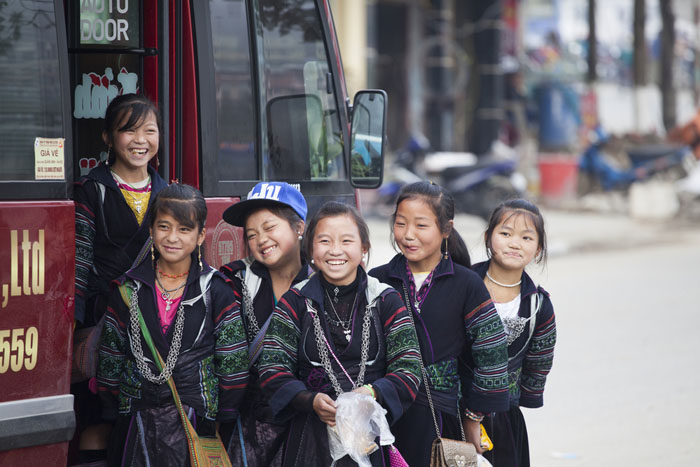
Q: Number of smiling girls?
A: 6